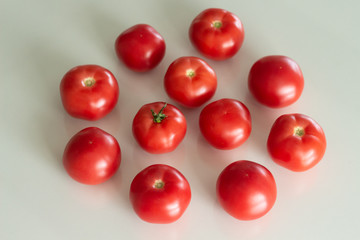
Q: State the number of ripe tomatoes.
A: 11